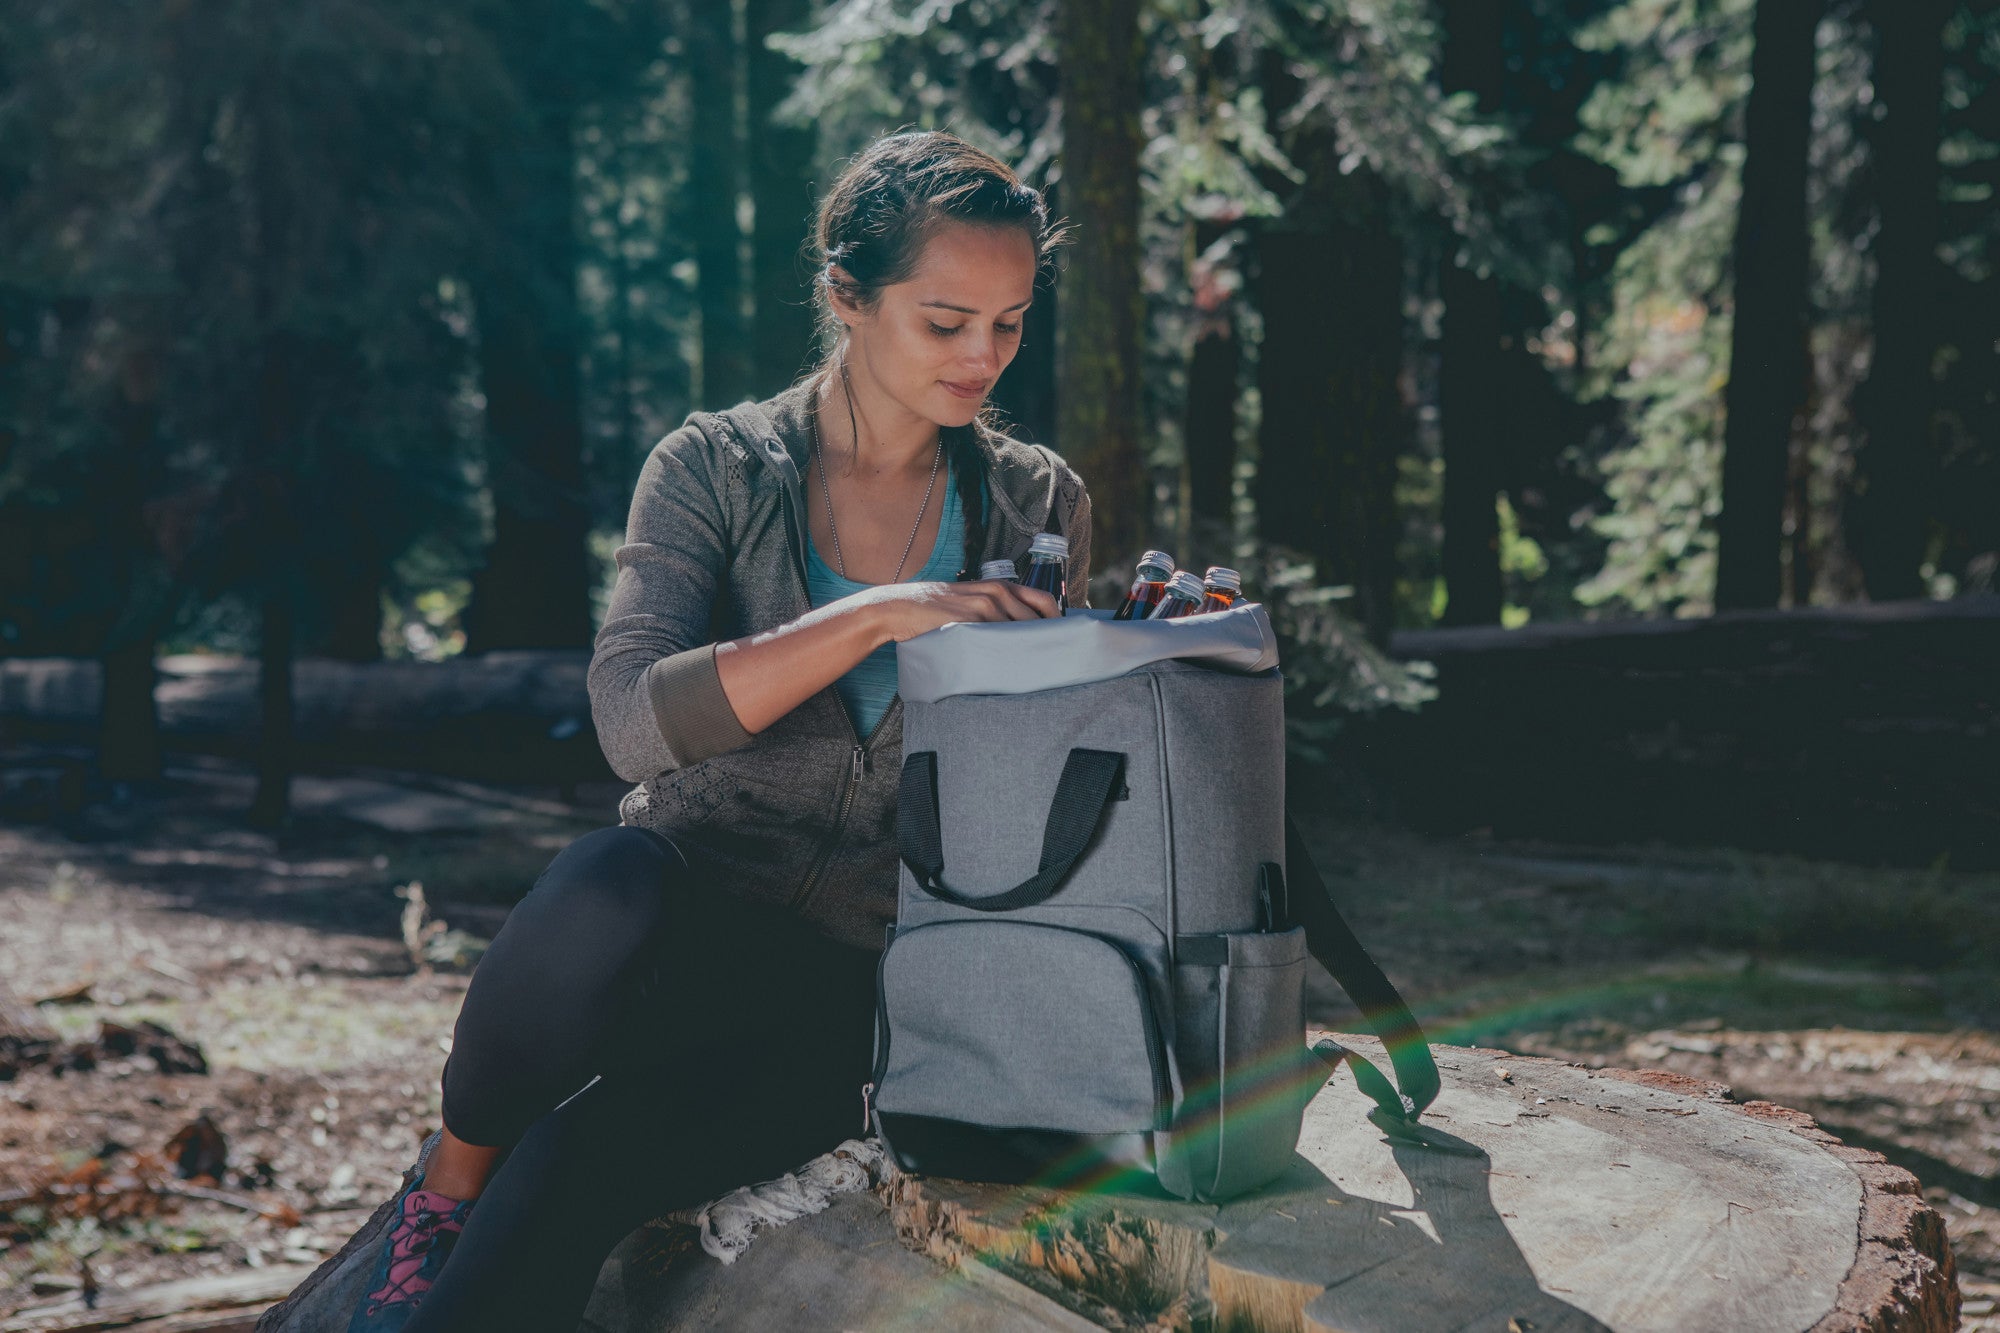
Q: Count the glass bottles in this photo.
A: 5